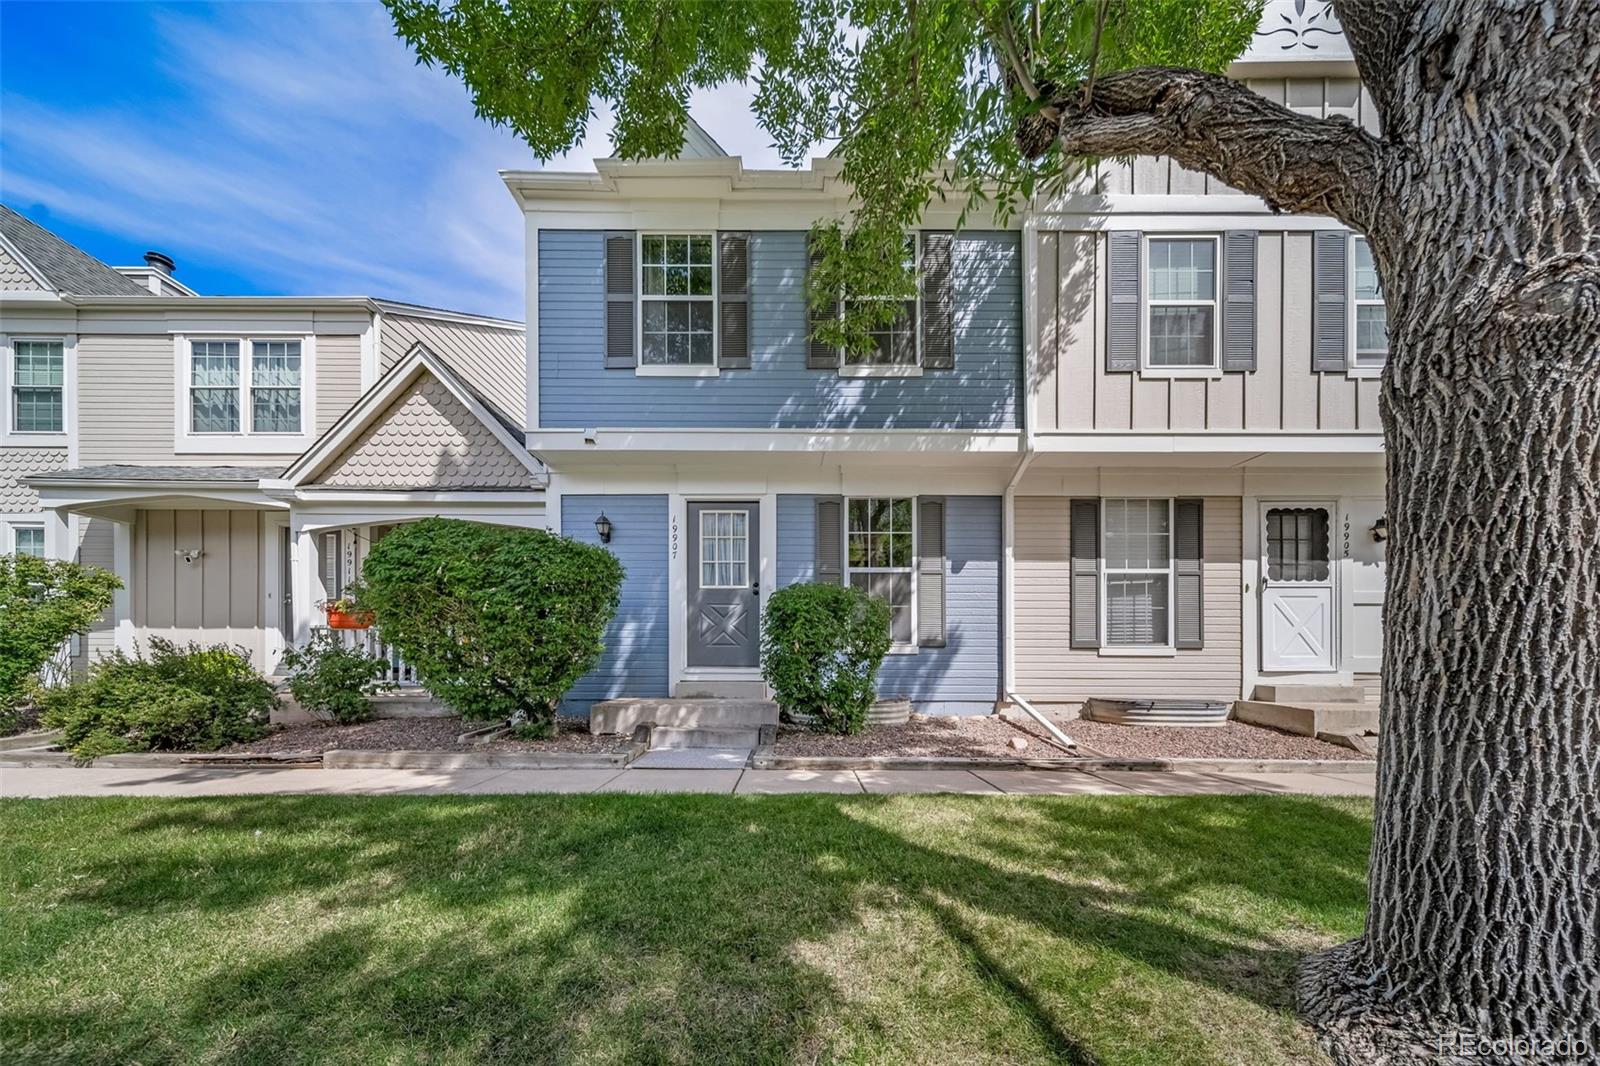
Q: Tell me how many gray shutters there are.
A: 11